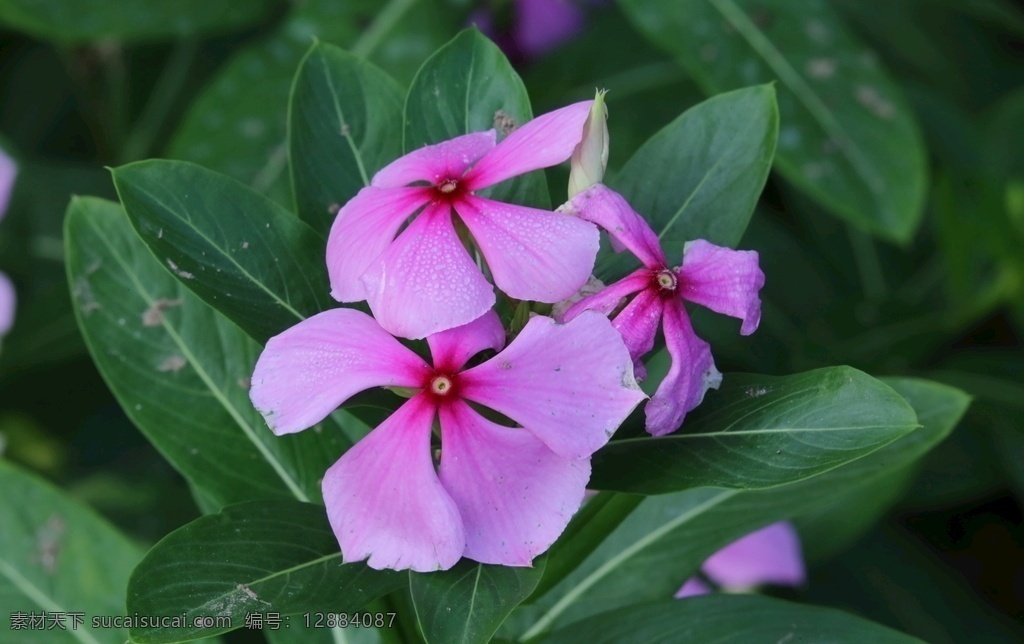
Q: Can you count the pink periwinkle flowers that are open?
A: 3